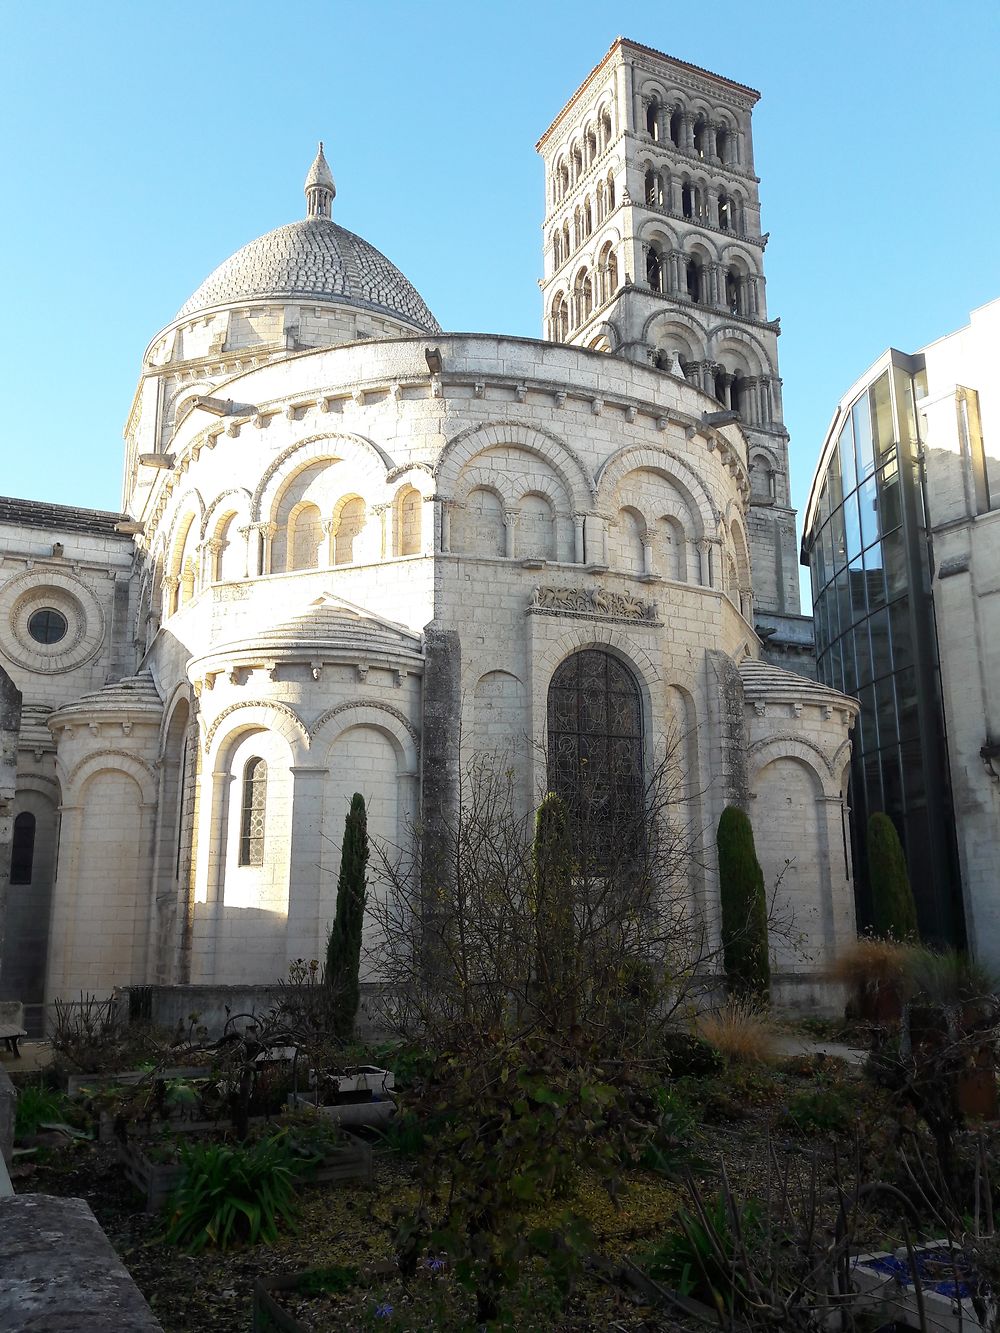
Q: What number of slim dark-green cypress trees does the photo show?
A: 4